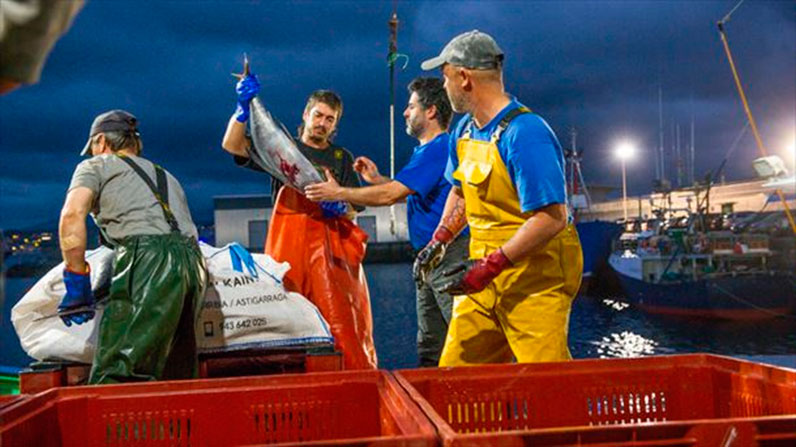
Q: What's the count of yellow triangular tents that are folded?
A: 0